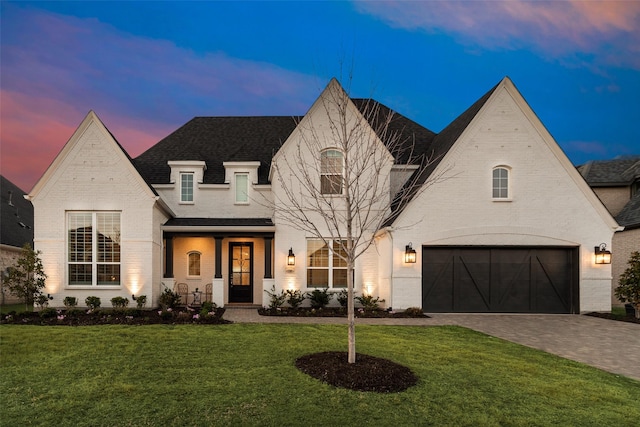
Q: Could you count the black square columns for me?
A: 3